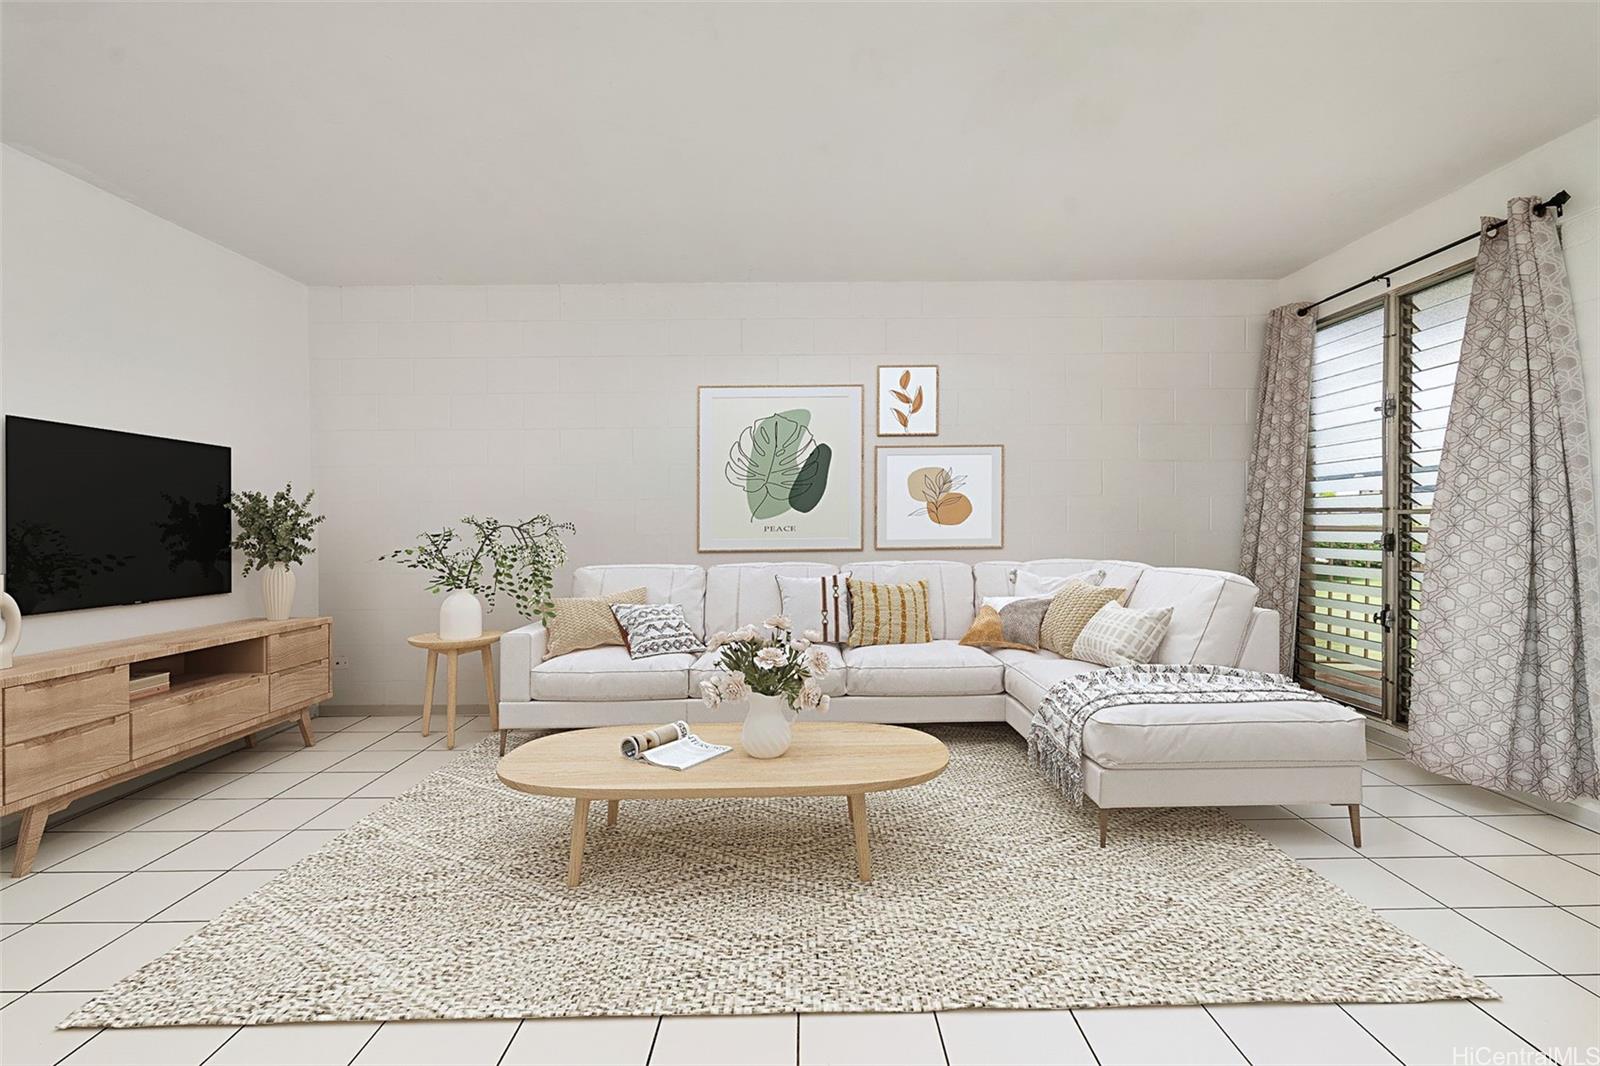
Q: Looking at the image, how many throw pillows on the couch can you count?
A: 8